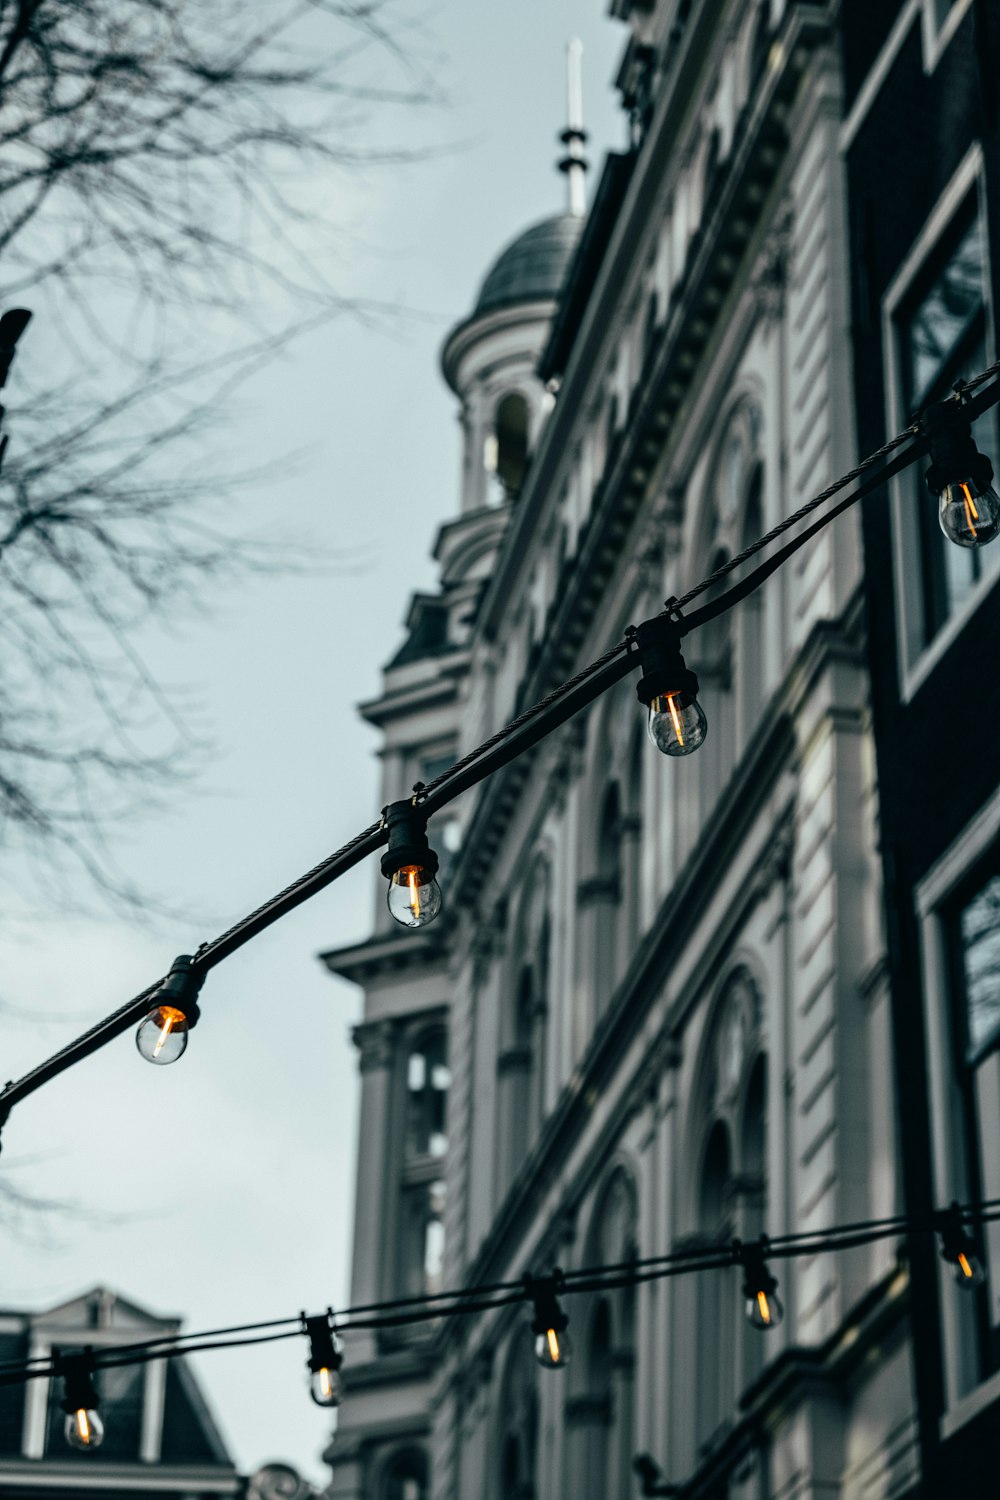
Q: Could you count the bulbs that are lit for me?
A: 9